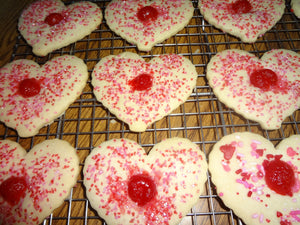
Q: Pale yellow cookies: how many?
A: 9